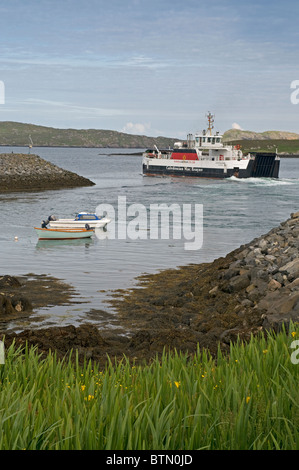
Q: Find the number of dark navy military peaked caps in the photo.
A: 0